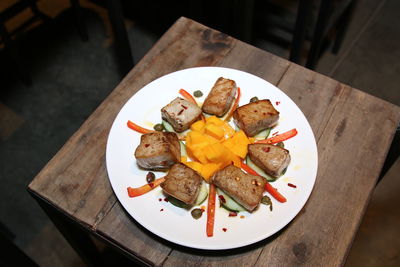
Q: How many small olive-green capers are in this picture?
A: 7